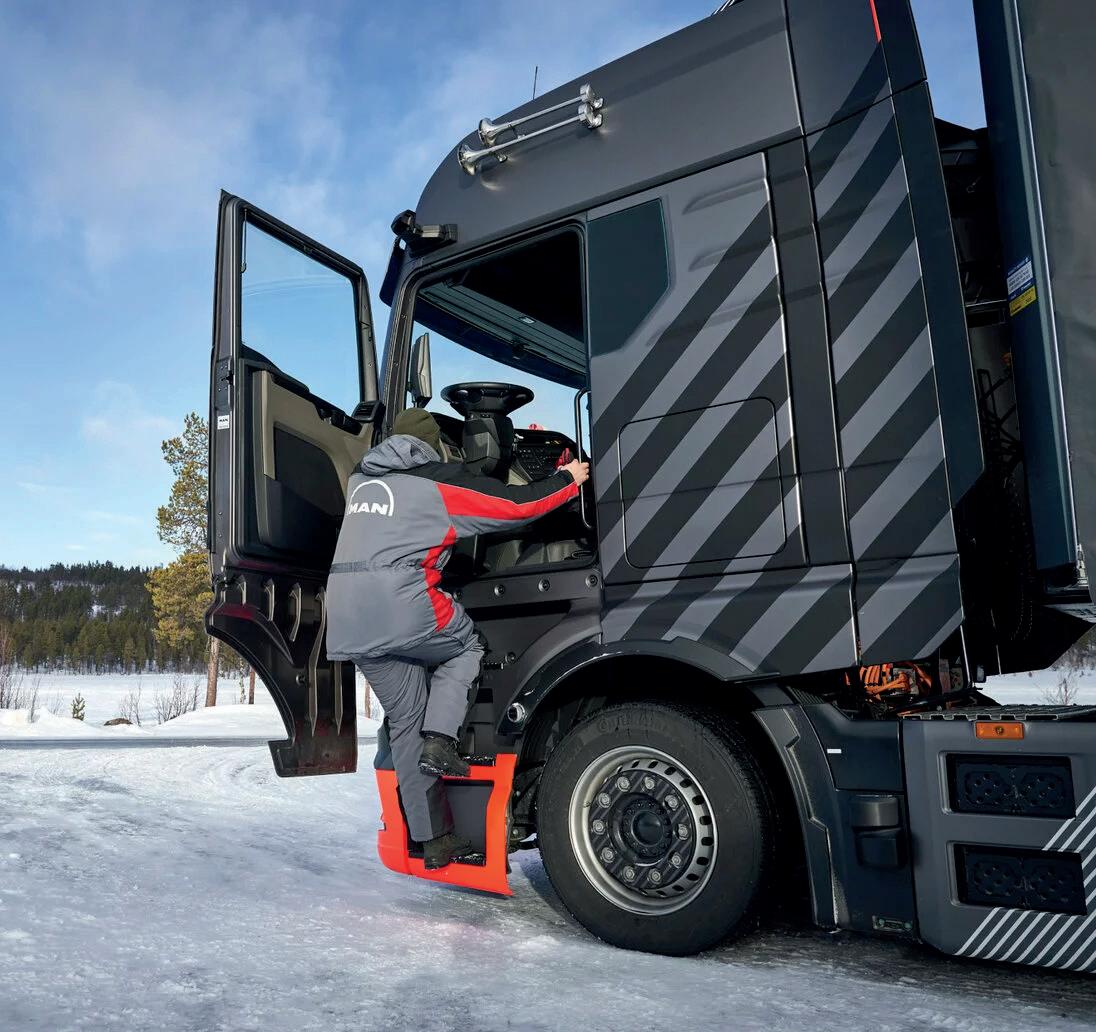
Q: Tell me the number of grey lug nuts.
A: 10